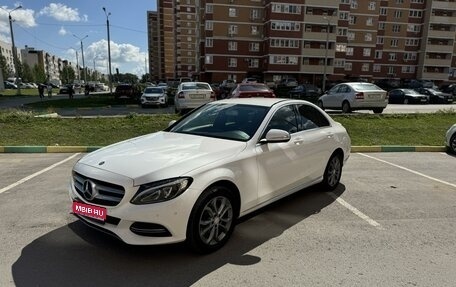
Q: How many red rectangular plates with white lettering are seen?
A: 1